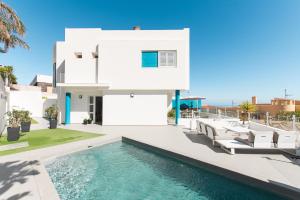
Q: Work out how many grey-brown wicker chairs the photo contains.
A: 0